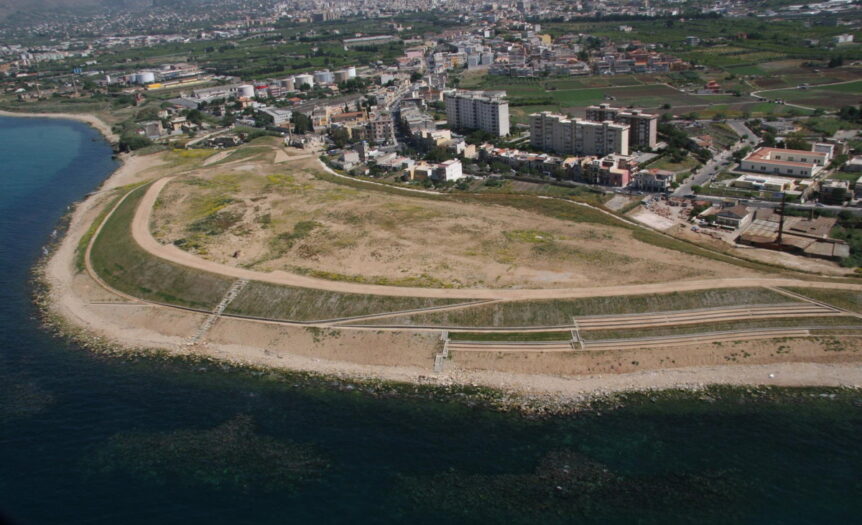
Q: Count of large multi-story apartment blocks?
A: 3